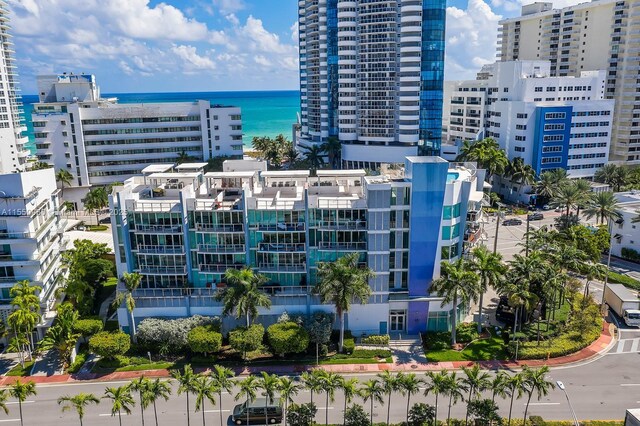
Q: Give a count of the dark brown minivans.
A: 1